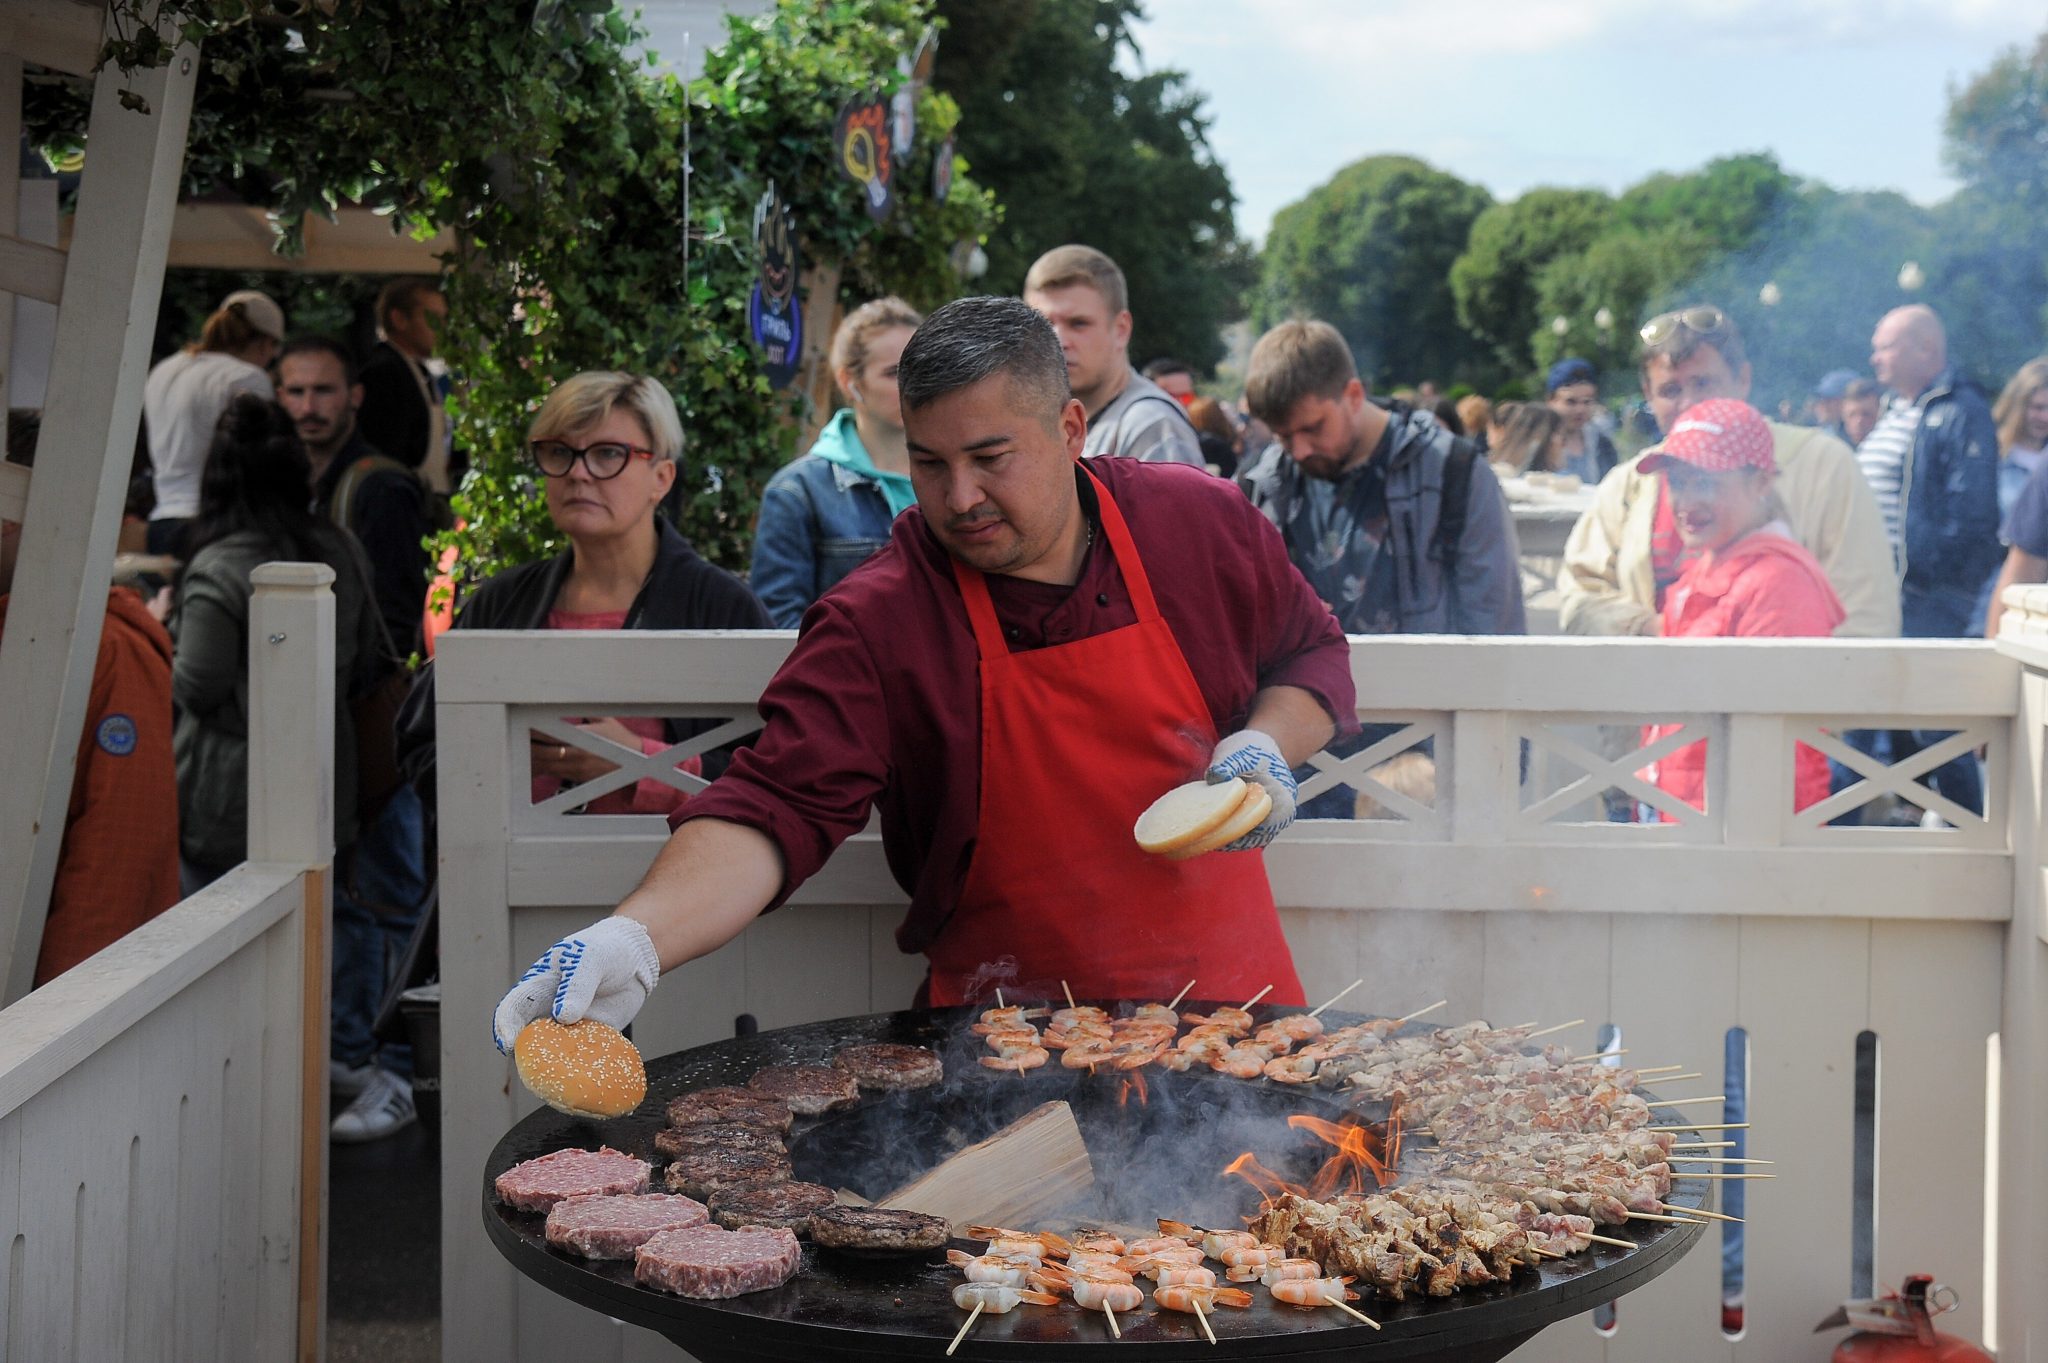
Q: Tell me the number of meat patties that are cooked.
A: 7